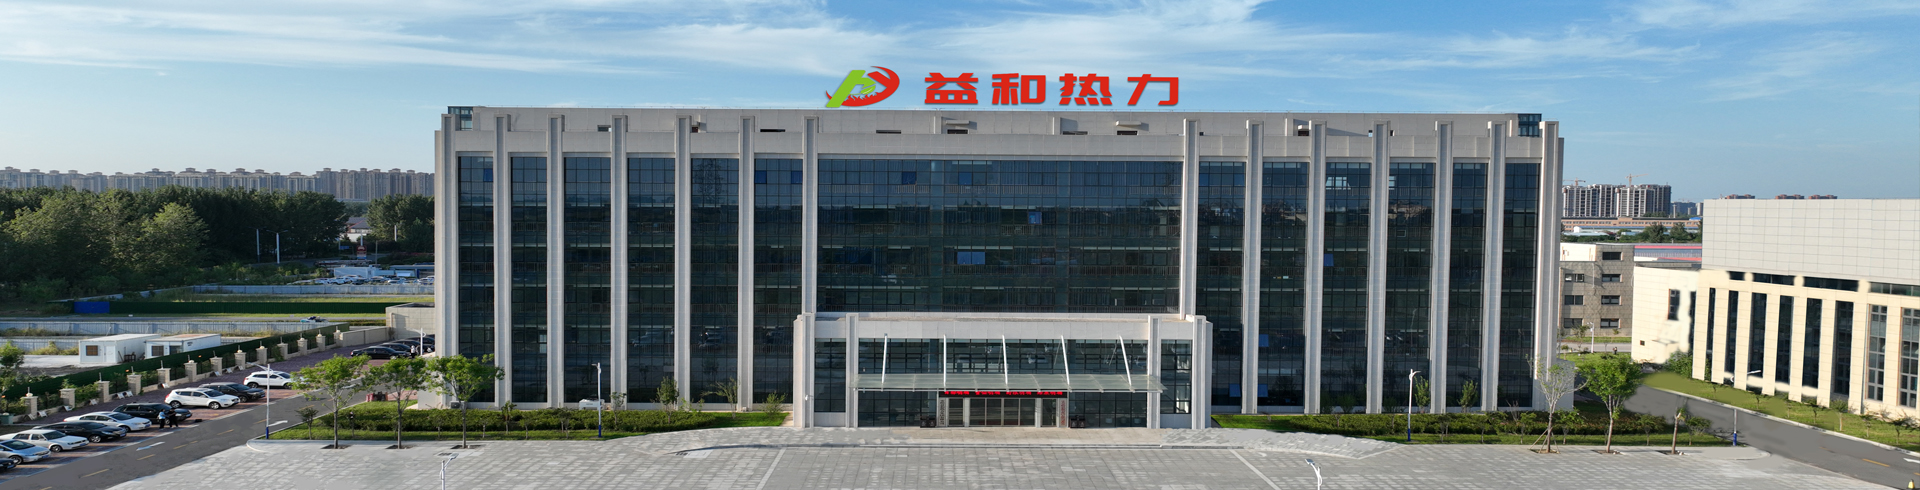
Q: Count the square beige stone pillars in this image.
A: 13